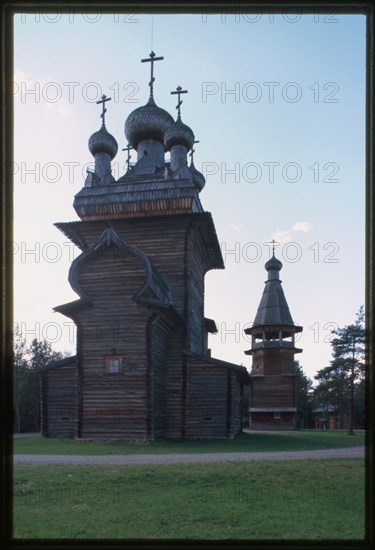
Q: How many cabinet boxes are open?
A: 0